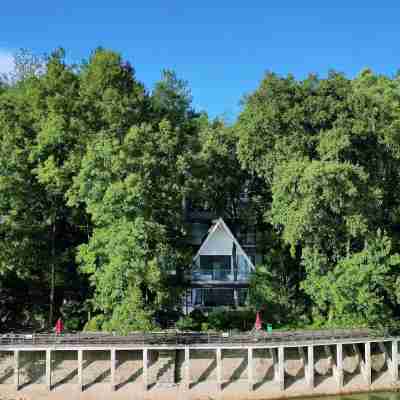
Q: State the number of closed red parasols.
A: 2